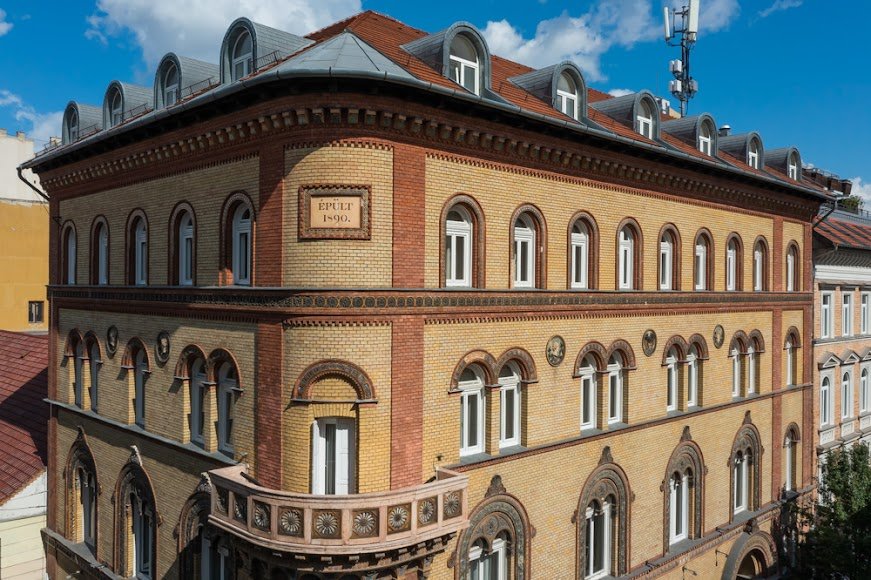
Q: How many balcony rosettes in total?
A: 9